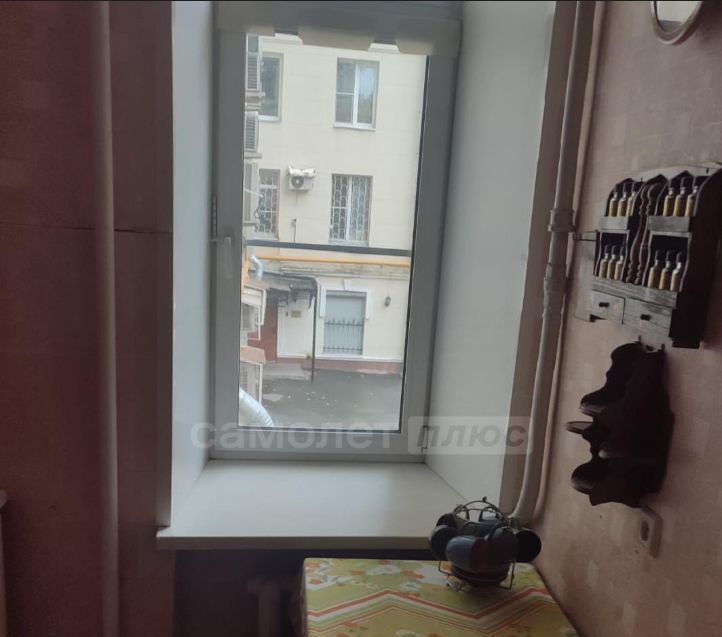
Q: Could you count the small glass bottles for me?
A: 12